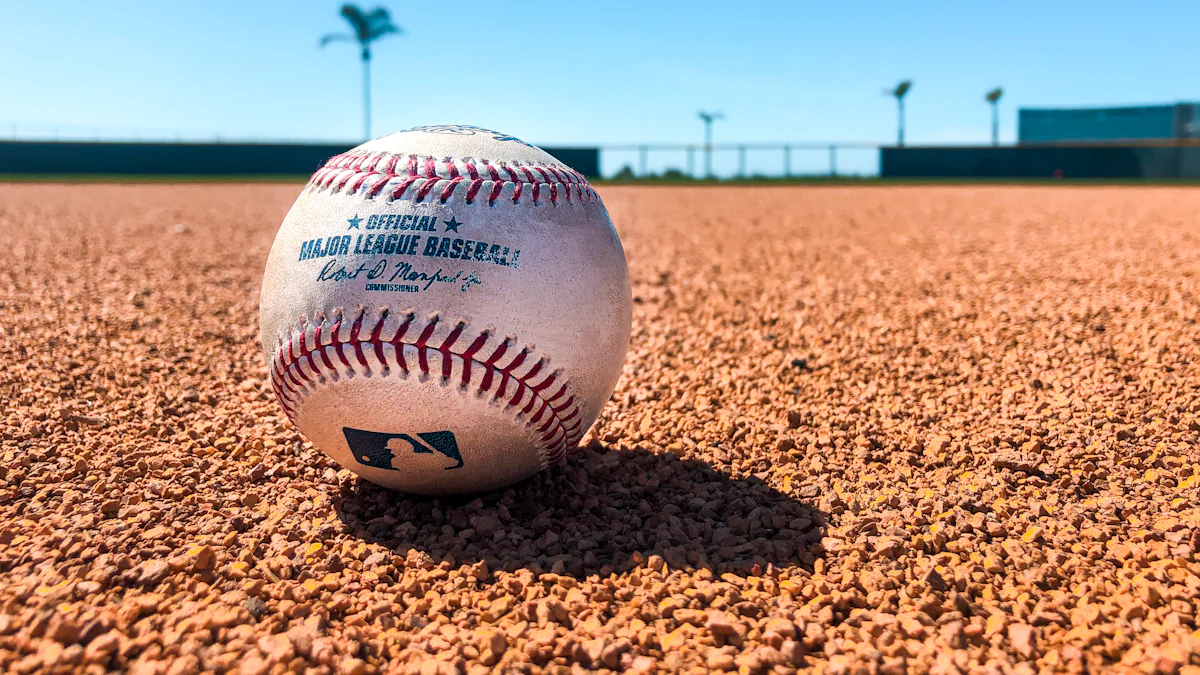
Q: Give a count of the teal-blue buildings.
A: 1